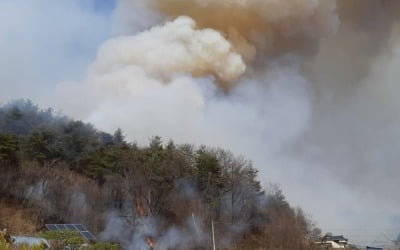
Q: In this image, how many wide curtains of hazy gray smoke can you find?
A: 1